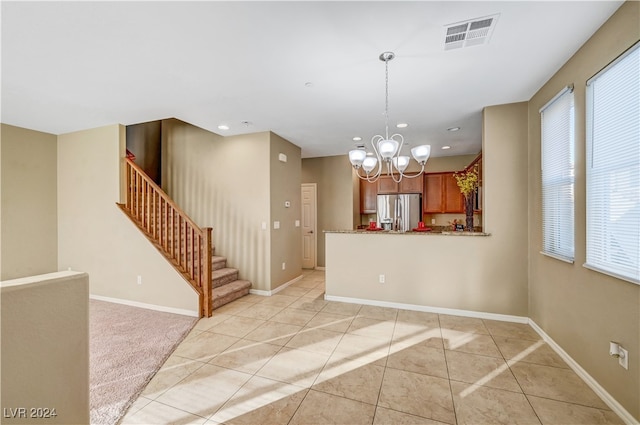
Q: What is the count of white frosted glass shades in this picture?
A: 5